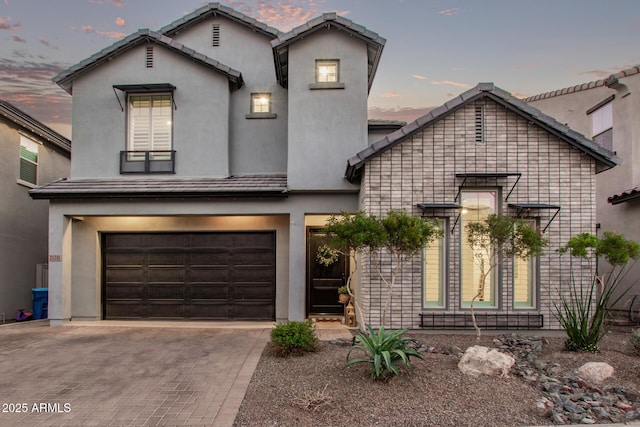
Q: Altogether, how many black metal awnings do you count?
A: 4